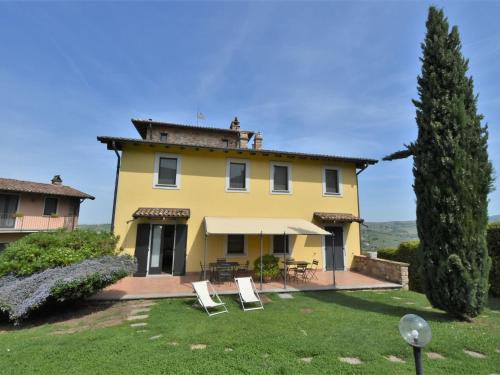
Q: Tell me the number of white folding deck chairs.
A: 2